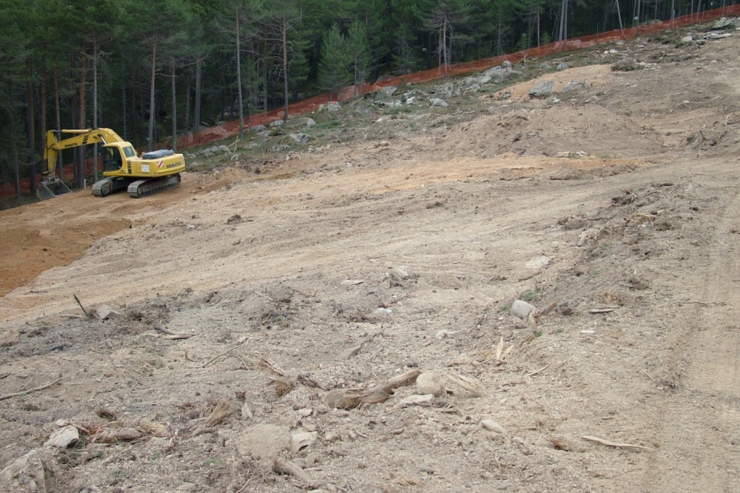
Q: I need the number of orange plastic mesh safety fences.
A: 1